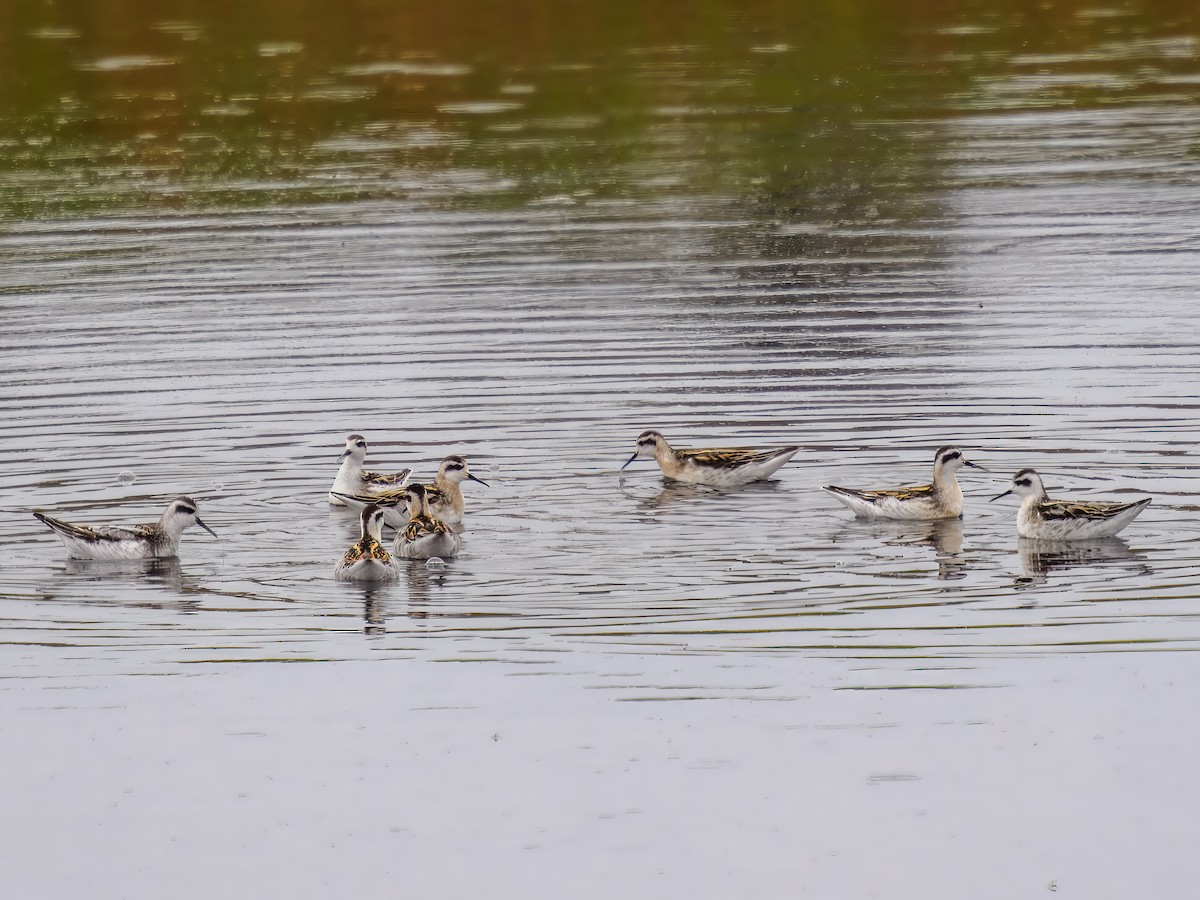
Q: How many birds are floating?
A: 8